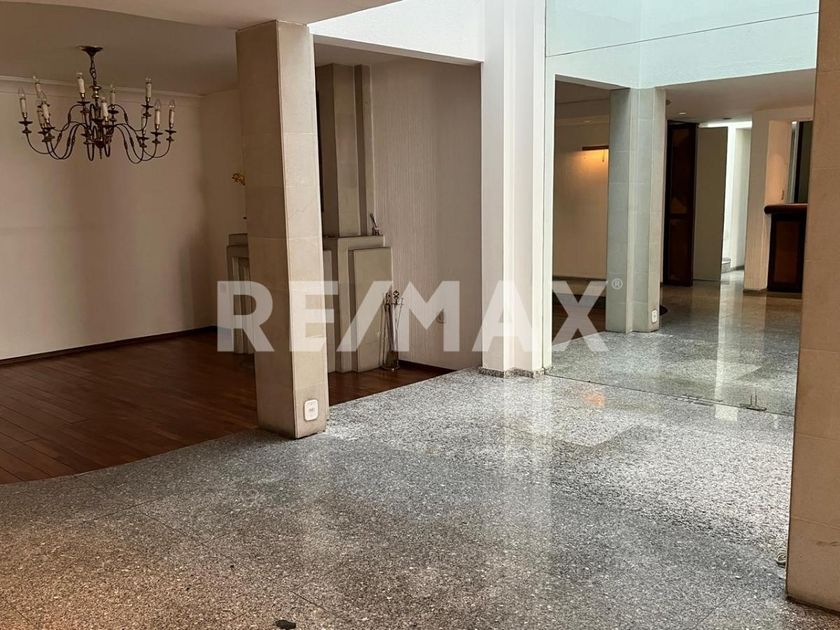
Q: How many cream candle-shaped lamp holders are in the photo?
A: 11